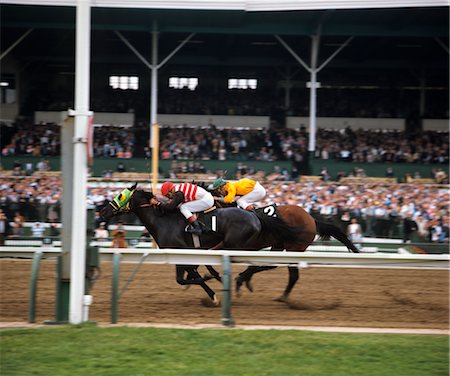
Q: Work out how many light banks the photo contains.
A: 3